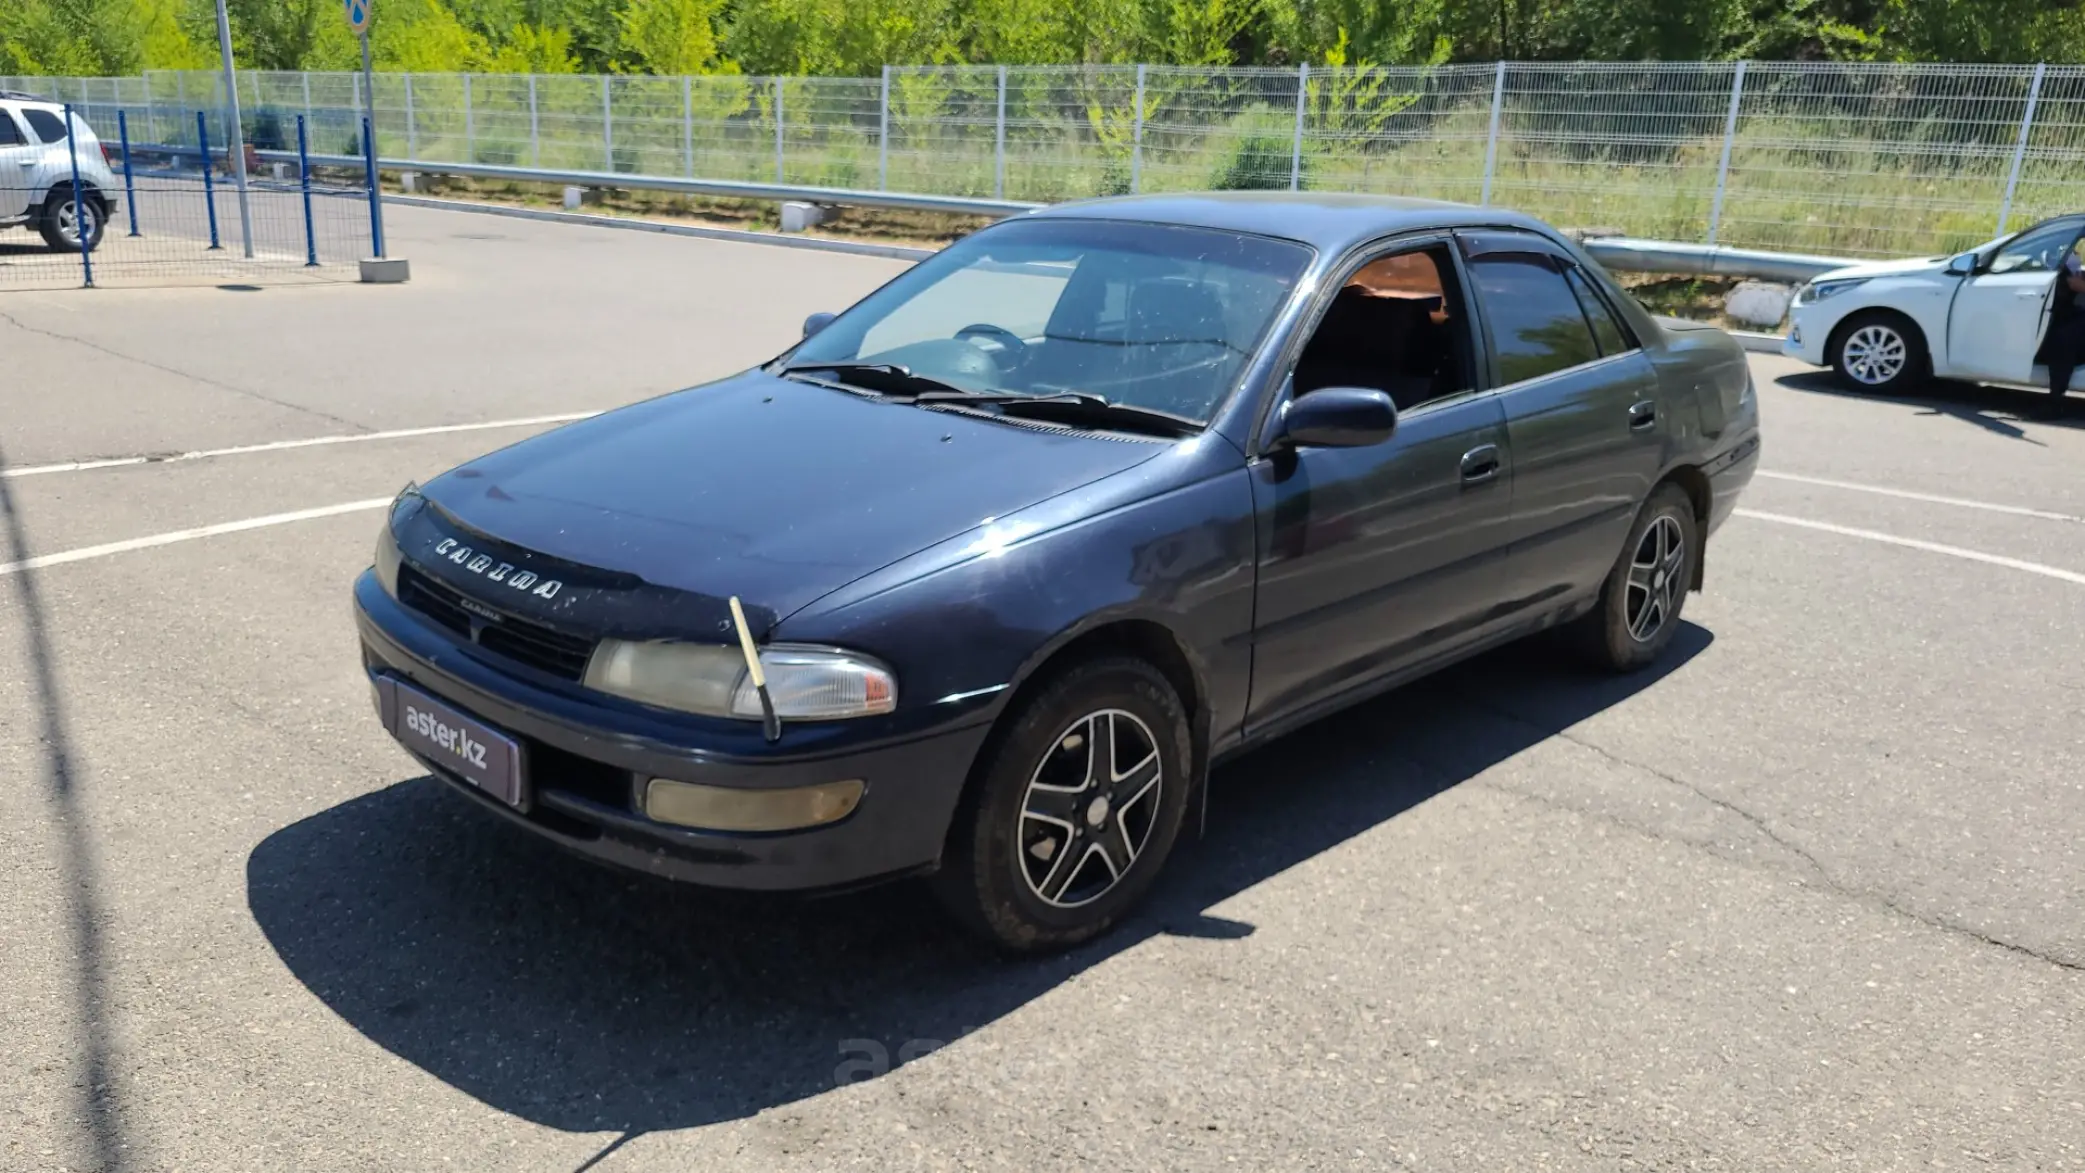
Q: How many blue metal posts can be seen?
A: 5